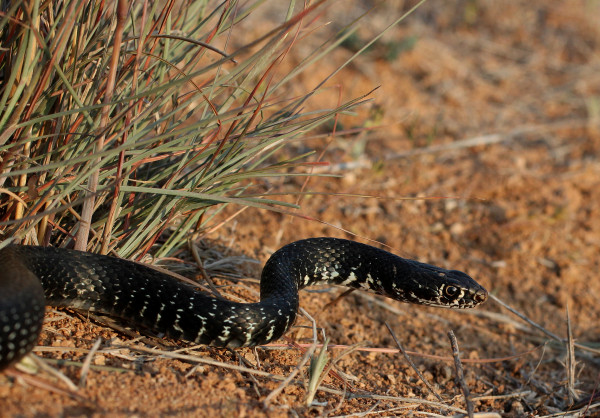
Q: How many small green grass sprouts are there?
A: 1